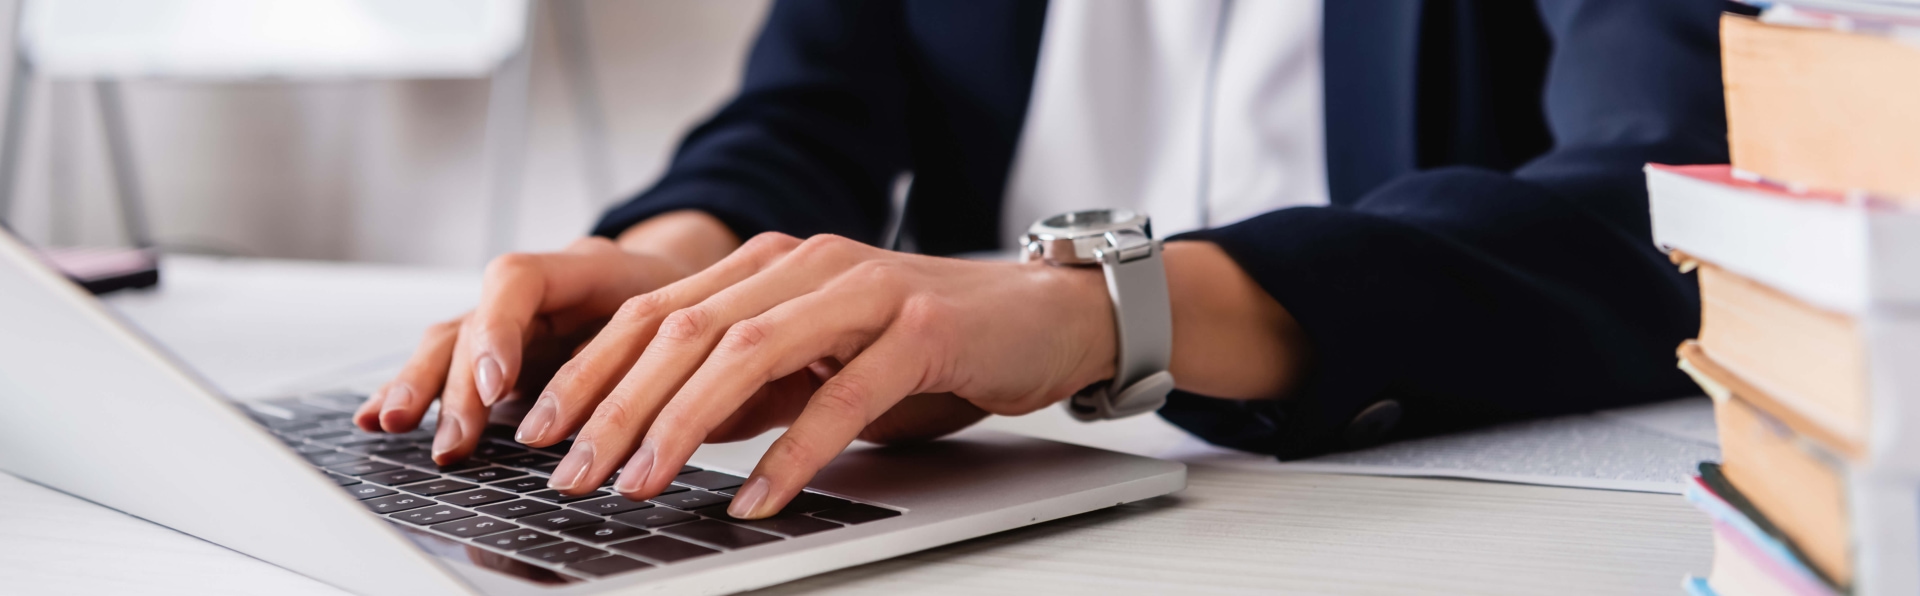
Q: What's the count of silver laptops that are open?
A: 1